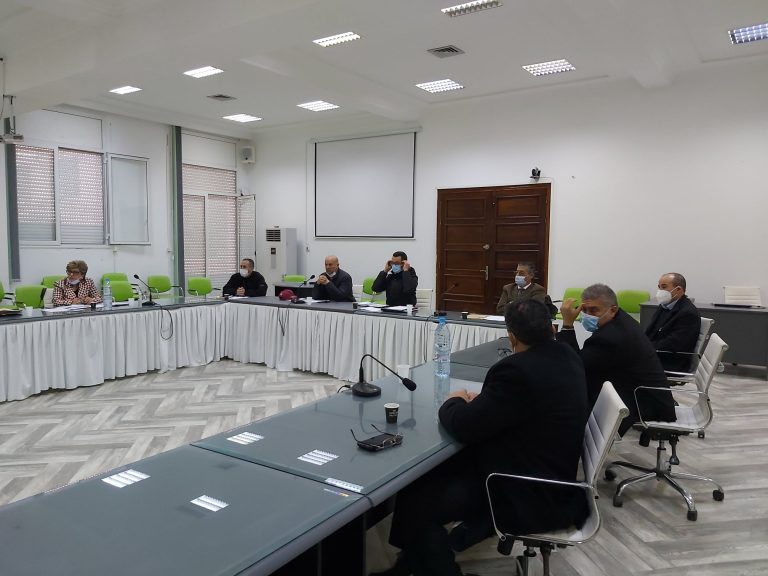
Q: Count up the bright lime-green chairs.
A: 11